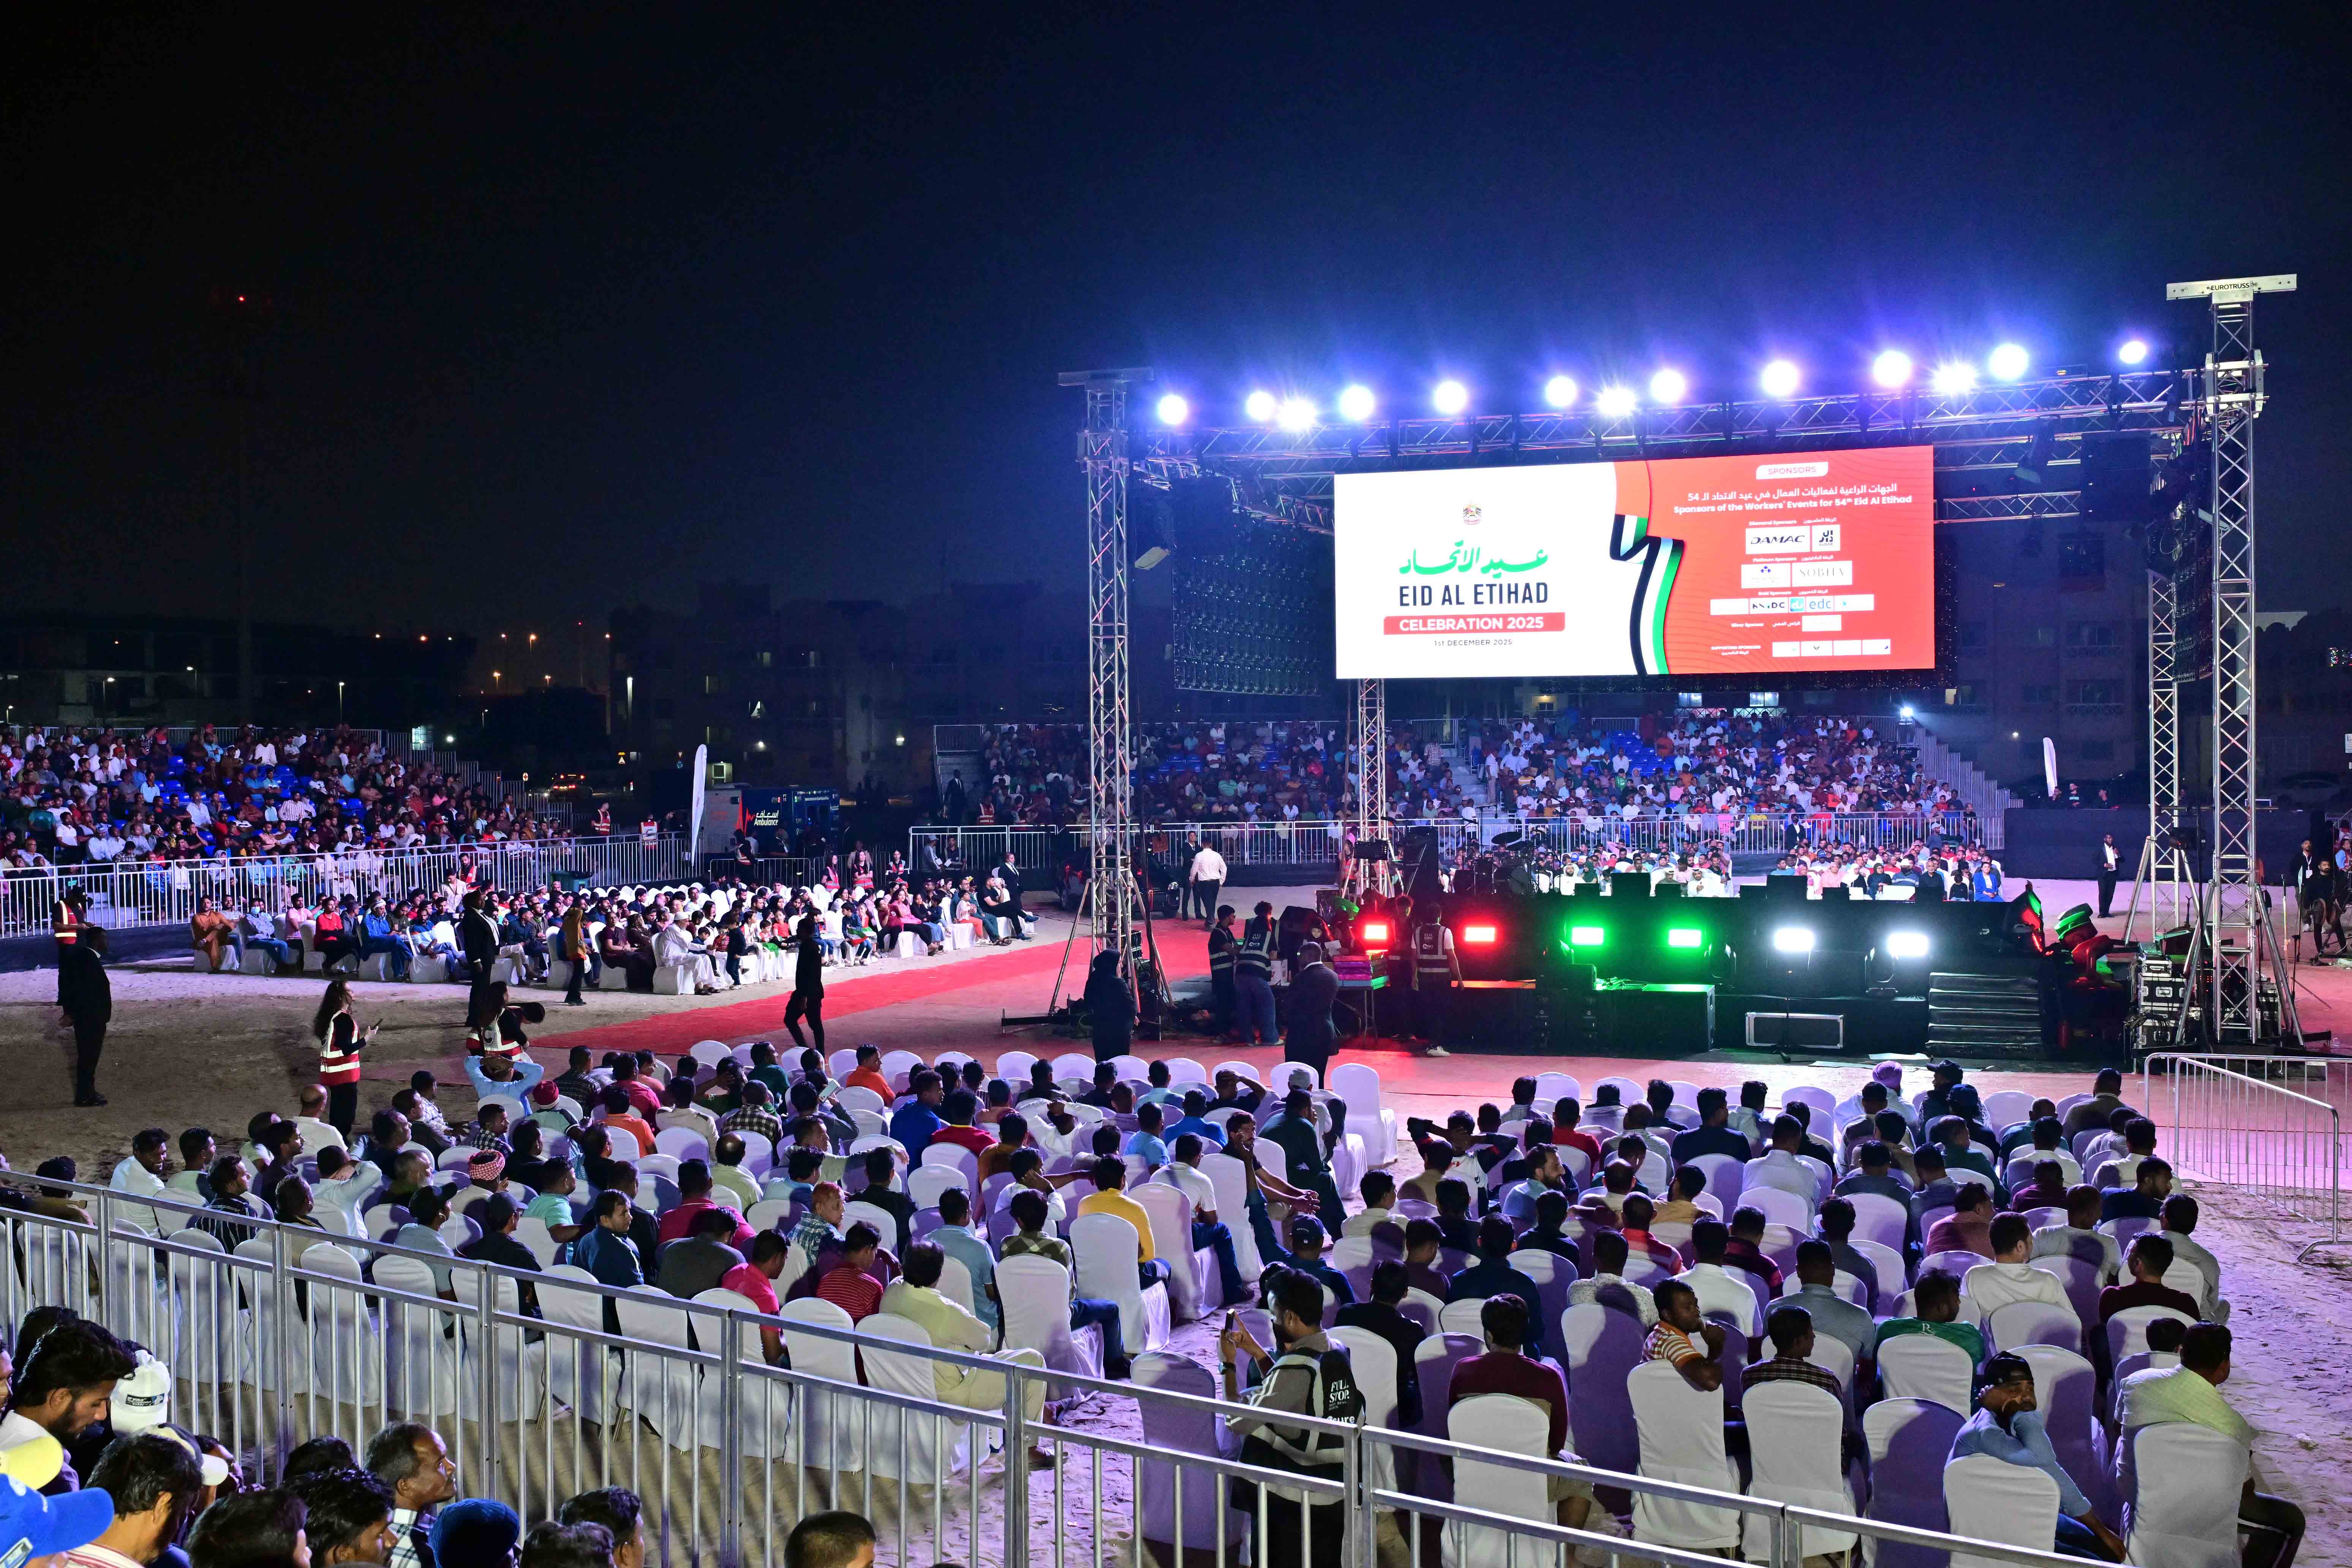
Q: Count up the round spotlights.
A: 13